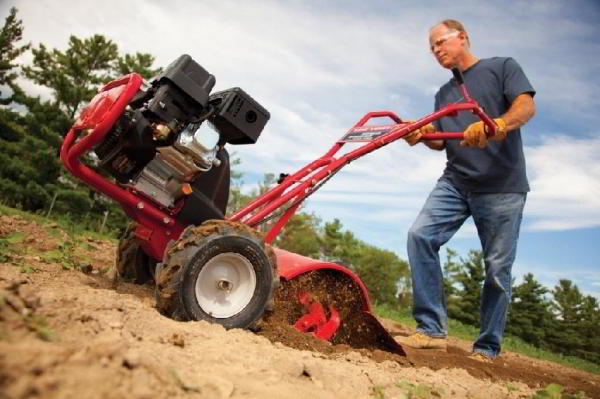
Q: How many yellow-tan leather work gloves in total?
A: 2